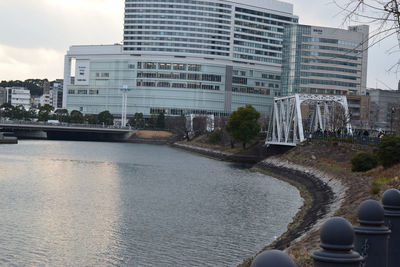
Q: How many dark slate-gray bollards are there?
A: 4